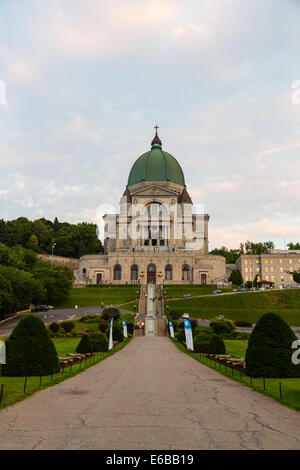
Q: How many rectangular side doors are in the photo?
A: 2